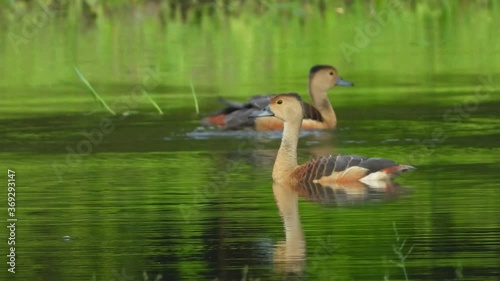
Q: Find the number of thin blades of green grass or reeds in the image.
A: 3